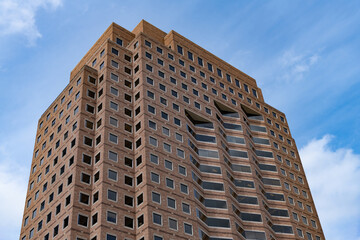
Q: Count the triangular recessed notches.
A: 3